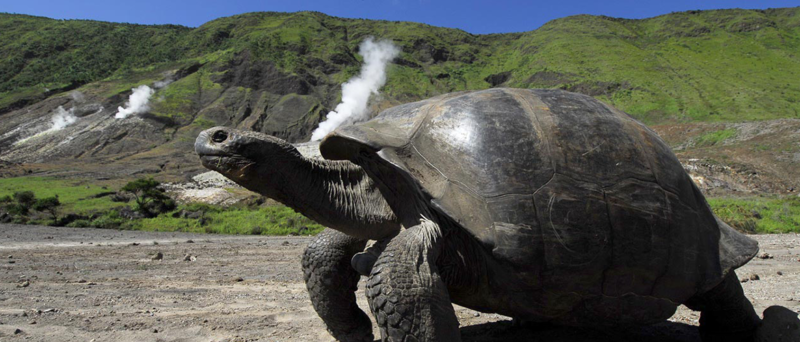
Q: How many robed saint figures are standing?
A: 0